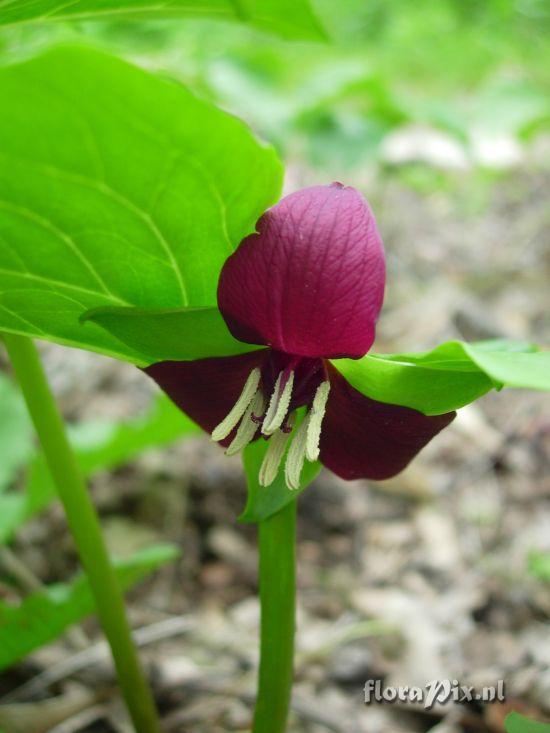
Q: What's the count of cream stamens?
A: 6